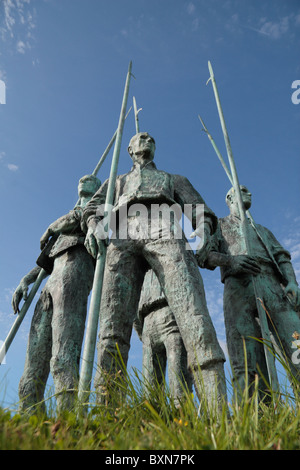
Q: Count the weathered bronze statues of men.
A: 4